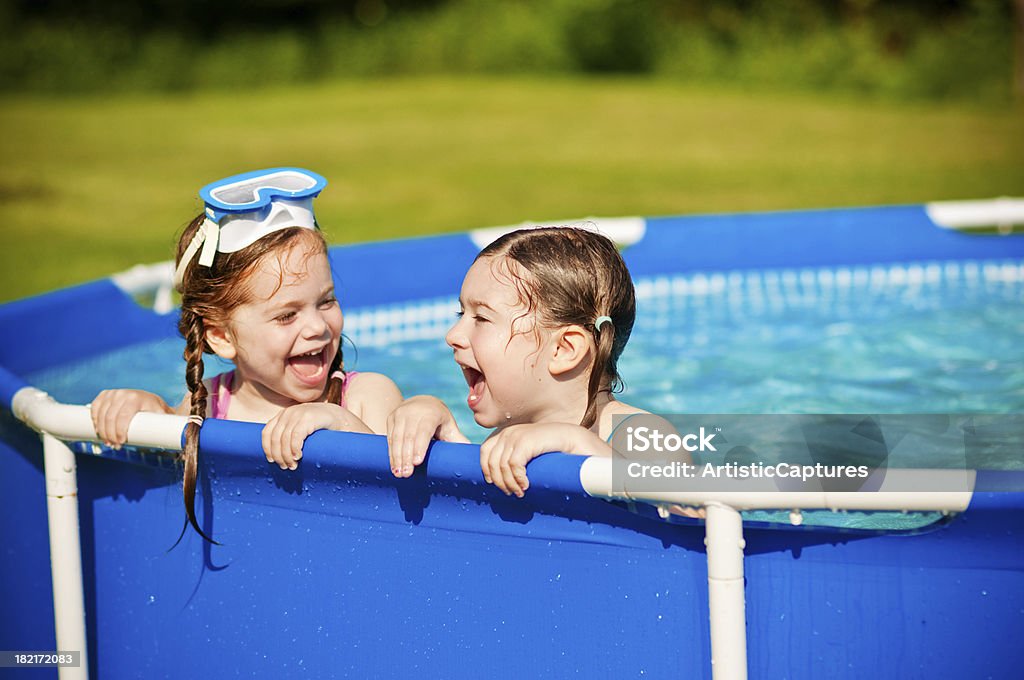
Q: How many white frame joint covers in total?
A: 5